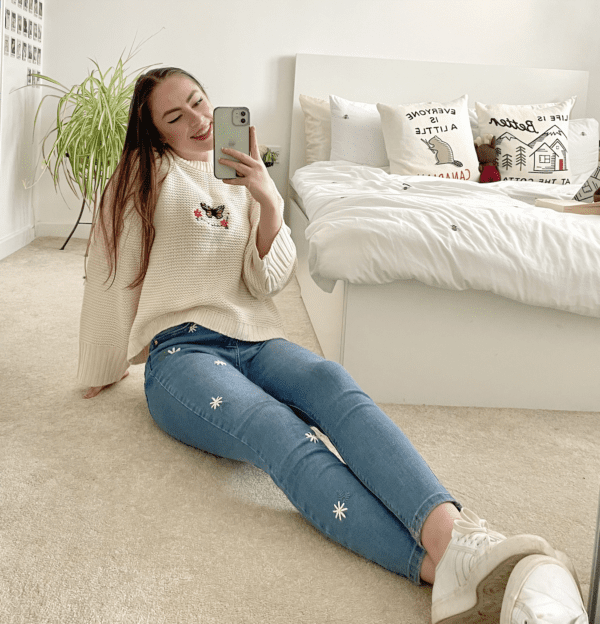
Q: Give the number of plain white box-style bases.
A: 1